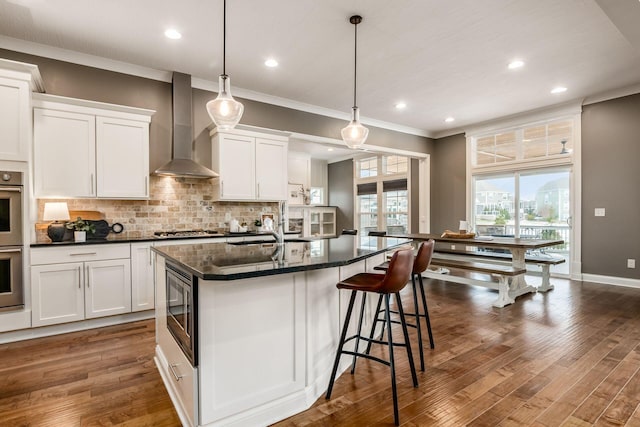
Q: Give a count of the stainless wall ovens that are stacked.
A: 2